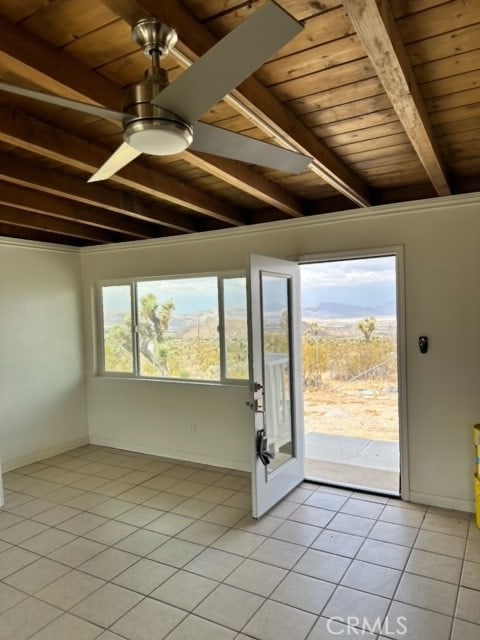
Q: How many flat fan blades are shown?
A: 4